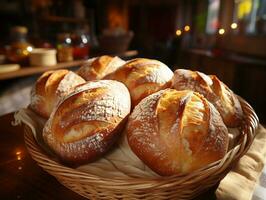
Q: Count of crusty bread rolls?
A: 6